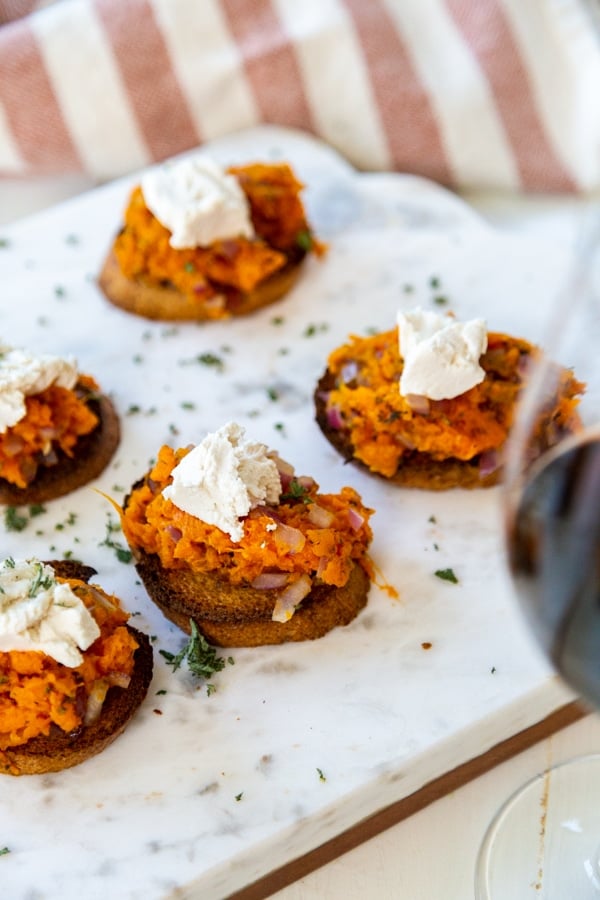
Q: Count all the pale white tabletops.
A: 1